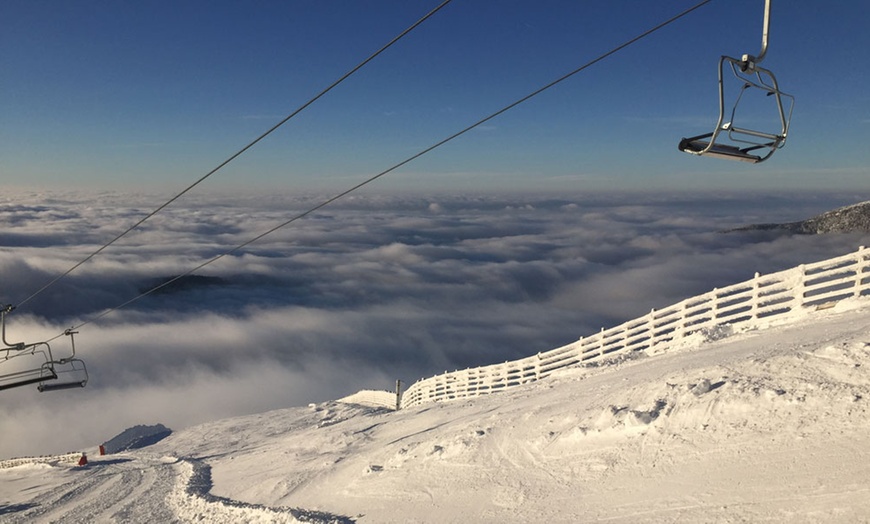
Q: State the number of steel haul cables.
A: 2